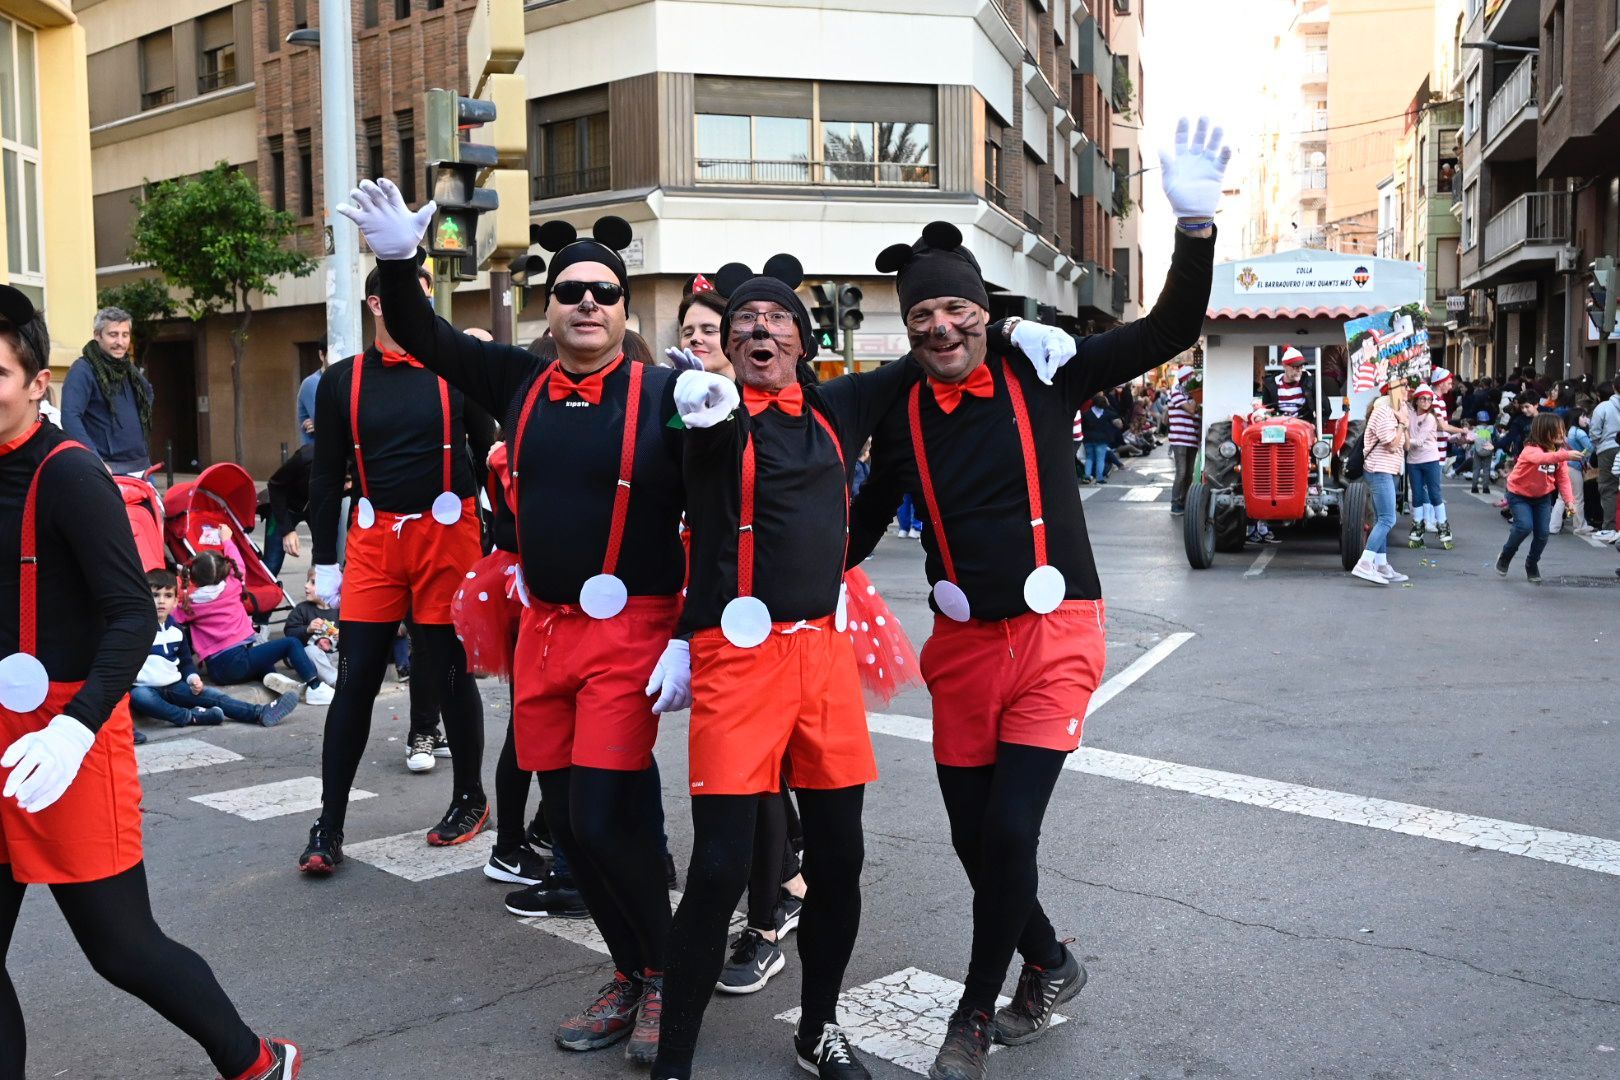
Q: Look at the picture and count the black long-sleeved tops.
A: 5